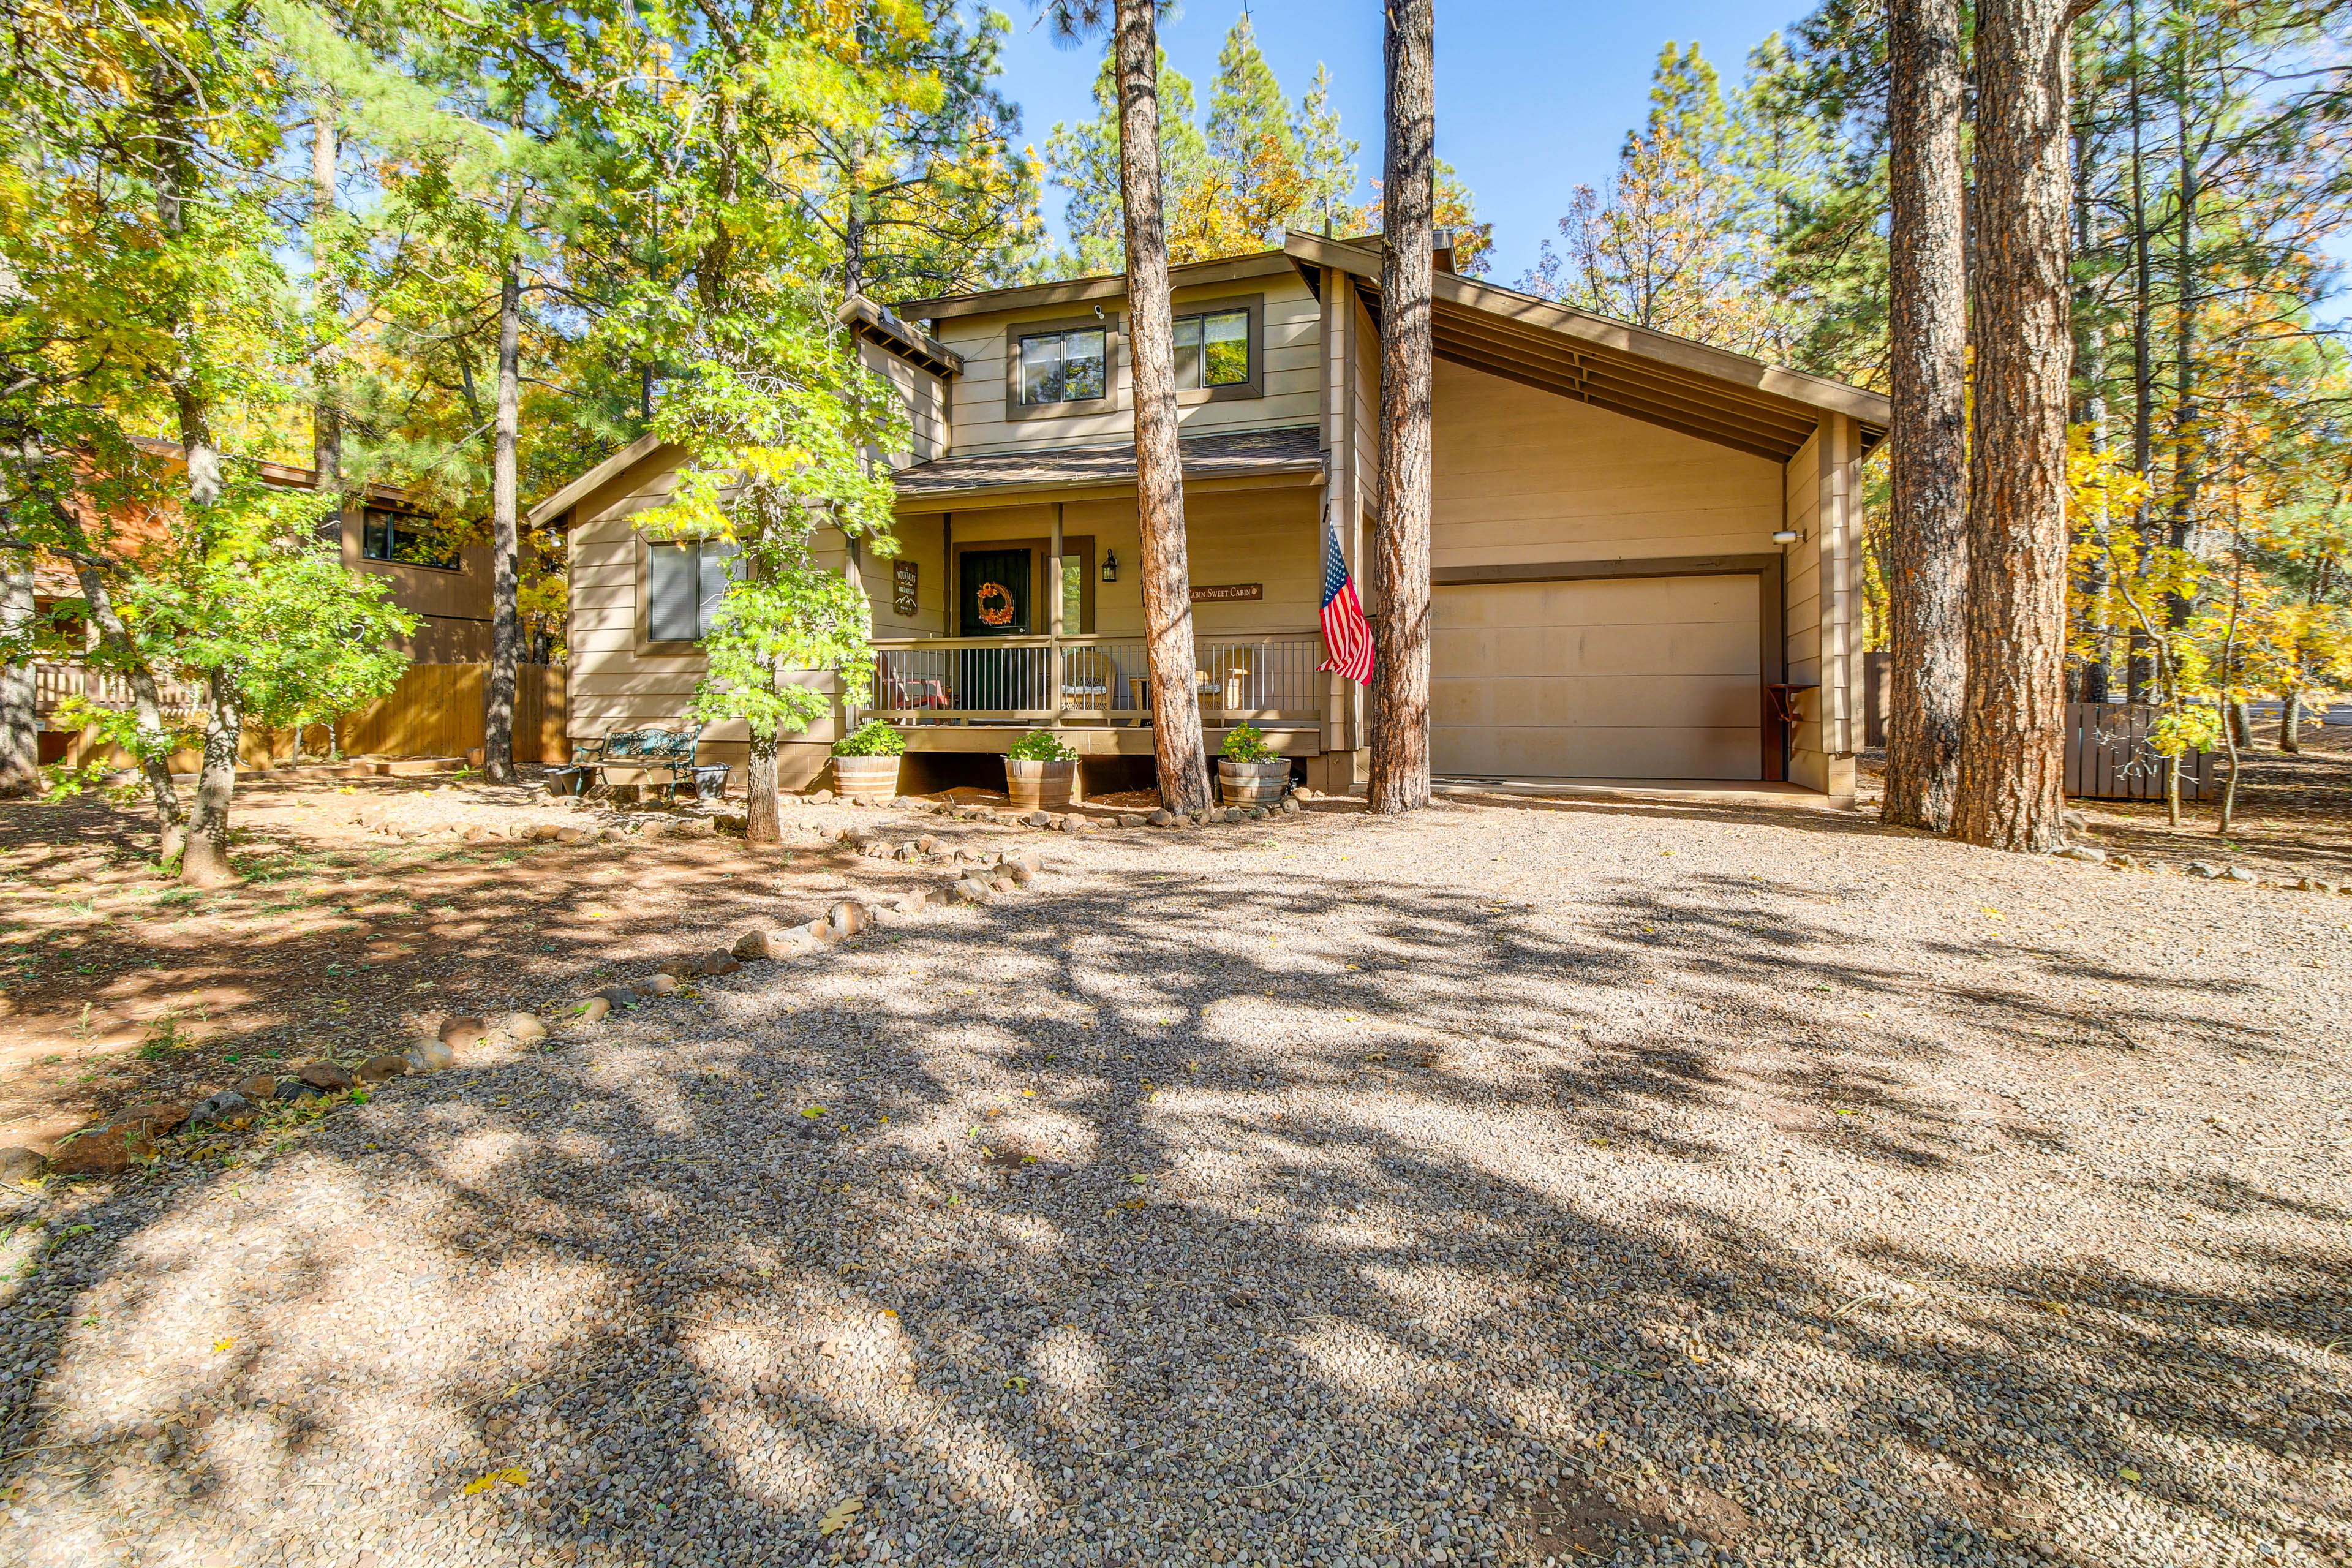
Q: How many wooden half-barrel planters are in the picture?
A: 3